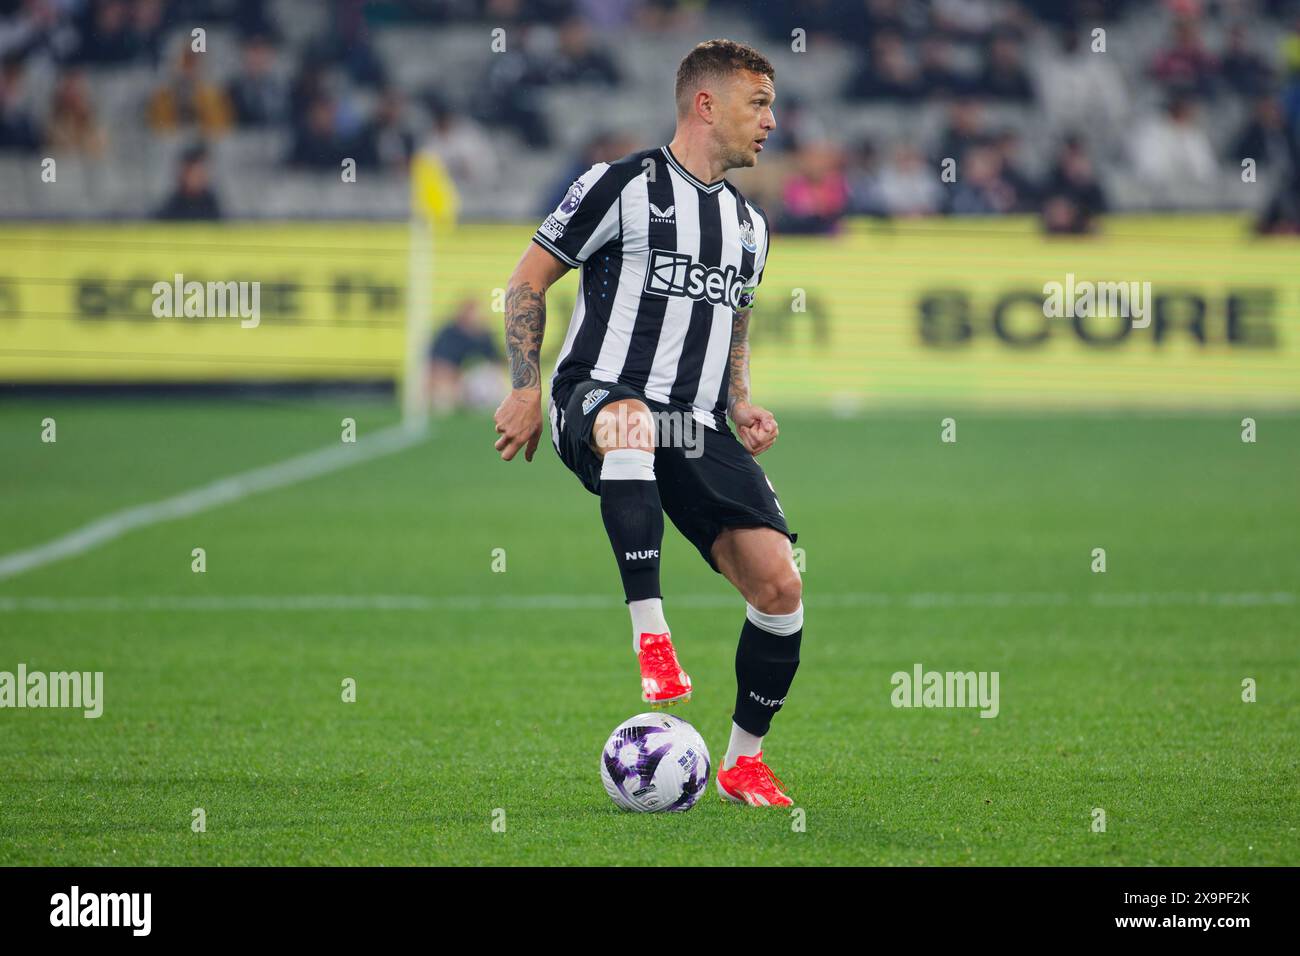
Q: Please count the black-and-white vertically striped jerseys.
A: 1